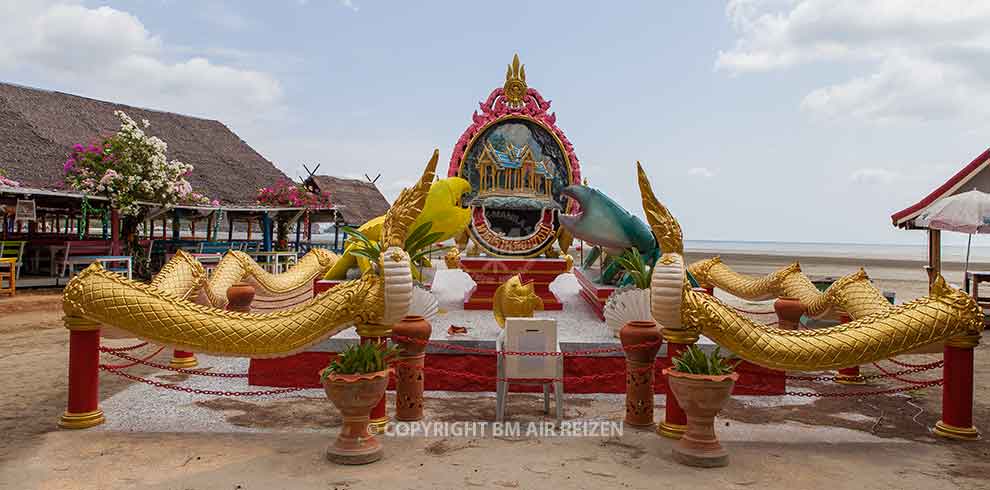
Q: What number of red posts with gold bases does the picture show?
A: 6